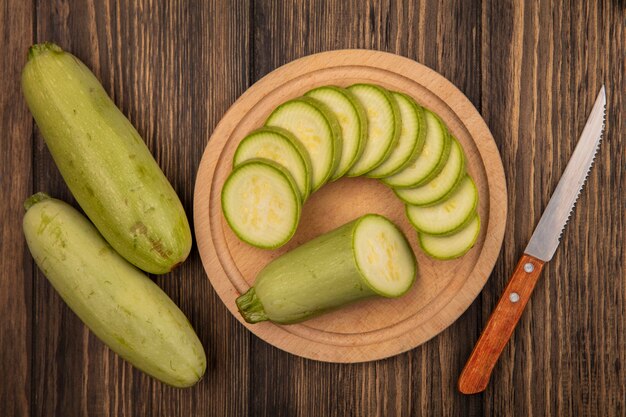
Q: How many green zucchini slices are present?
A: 10